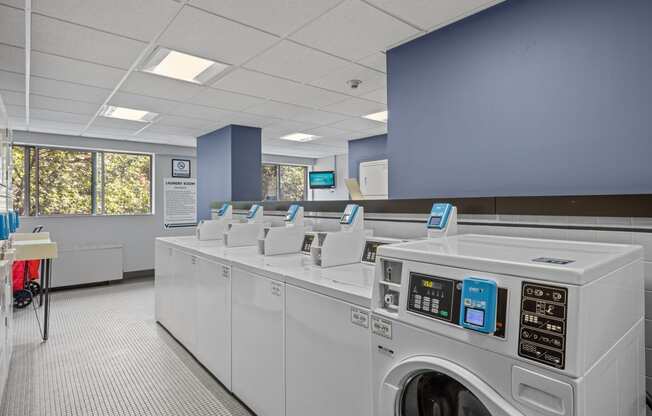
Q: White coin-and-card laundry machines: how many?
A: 6